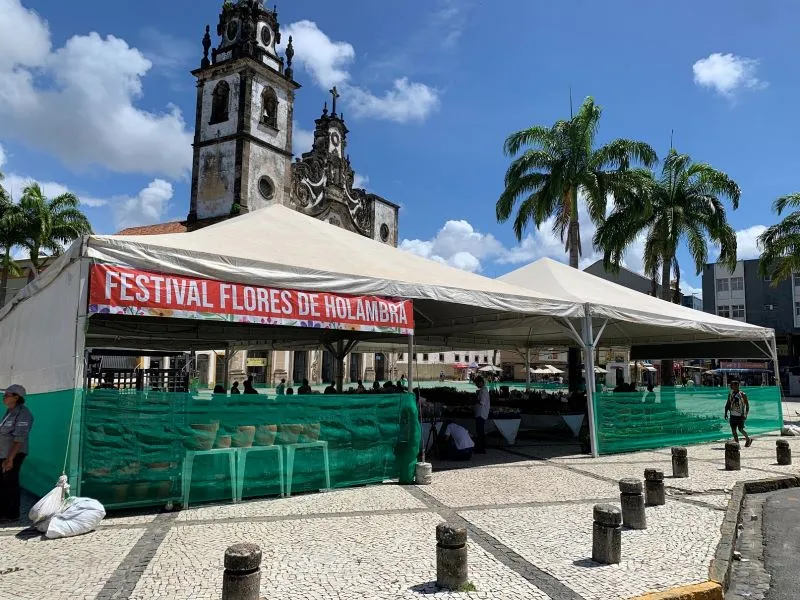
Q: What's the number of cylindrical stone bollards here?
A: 8